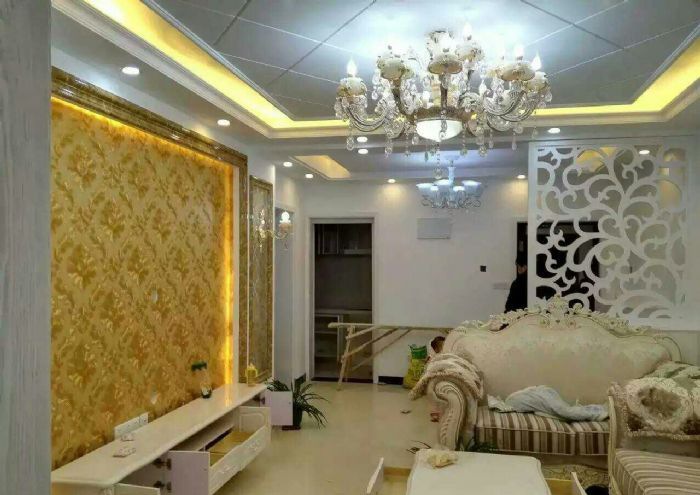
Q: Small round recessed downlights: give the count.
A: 10